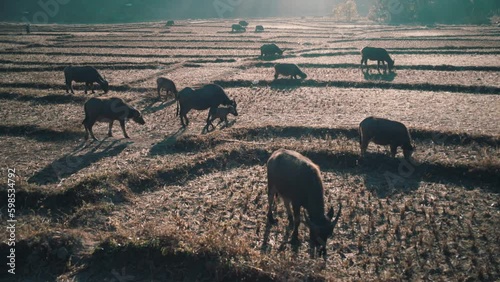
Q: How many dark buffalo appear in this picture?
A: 14